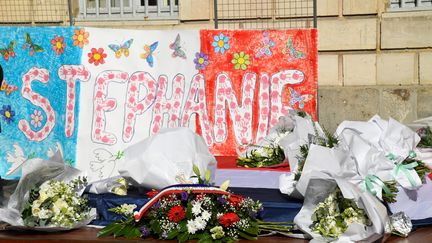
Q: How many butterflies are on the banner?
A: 9